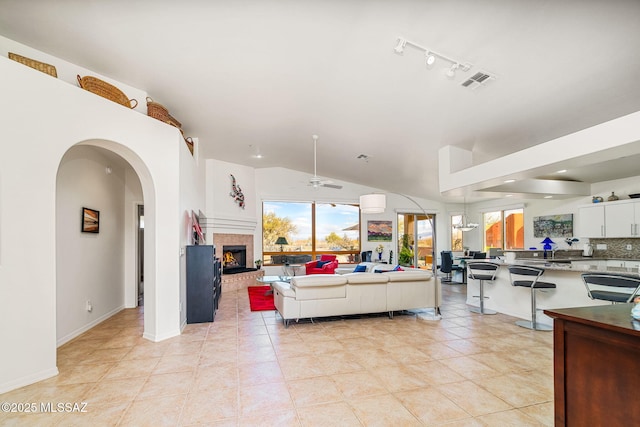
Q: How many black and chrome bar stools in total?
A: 3